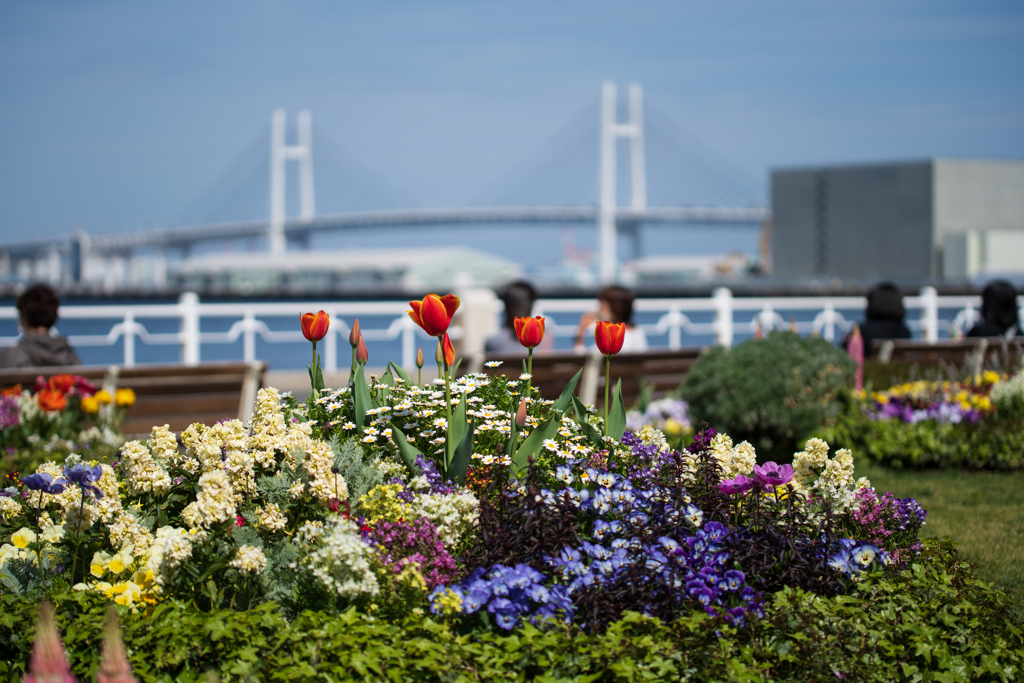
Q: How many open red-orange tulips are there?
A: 4